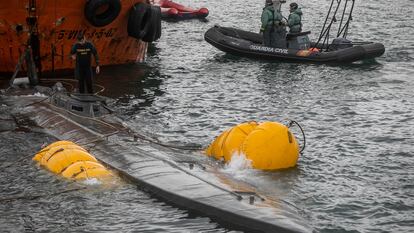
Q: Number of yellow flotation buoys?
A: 2